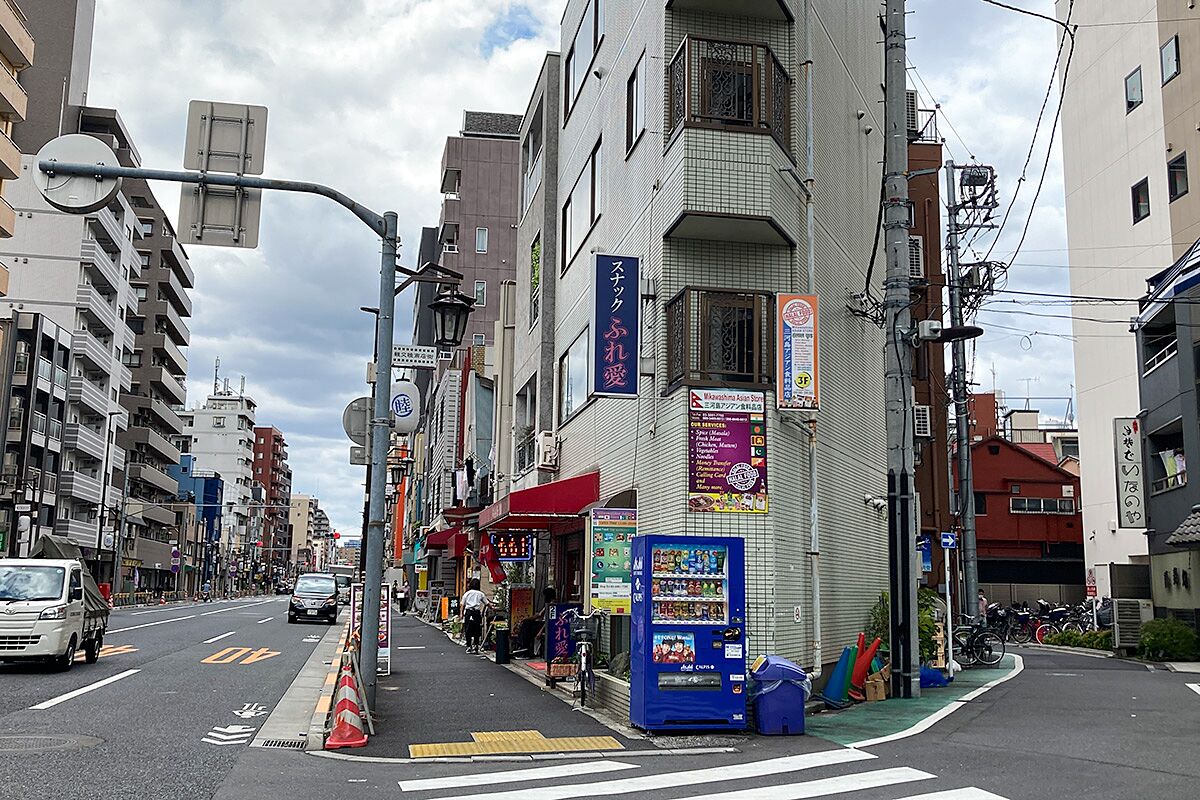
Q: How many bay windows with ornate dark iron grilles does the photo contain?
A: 2